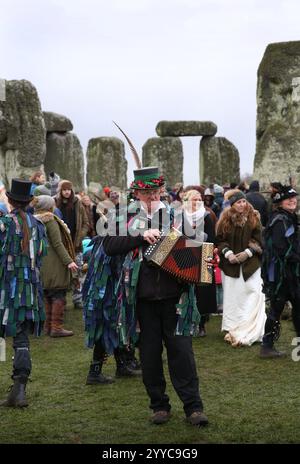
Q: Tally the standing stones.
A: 6